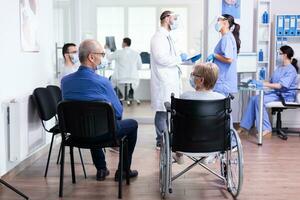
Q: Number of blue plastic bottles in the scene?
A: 3